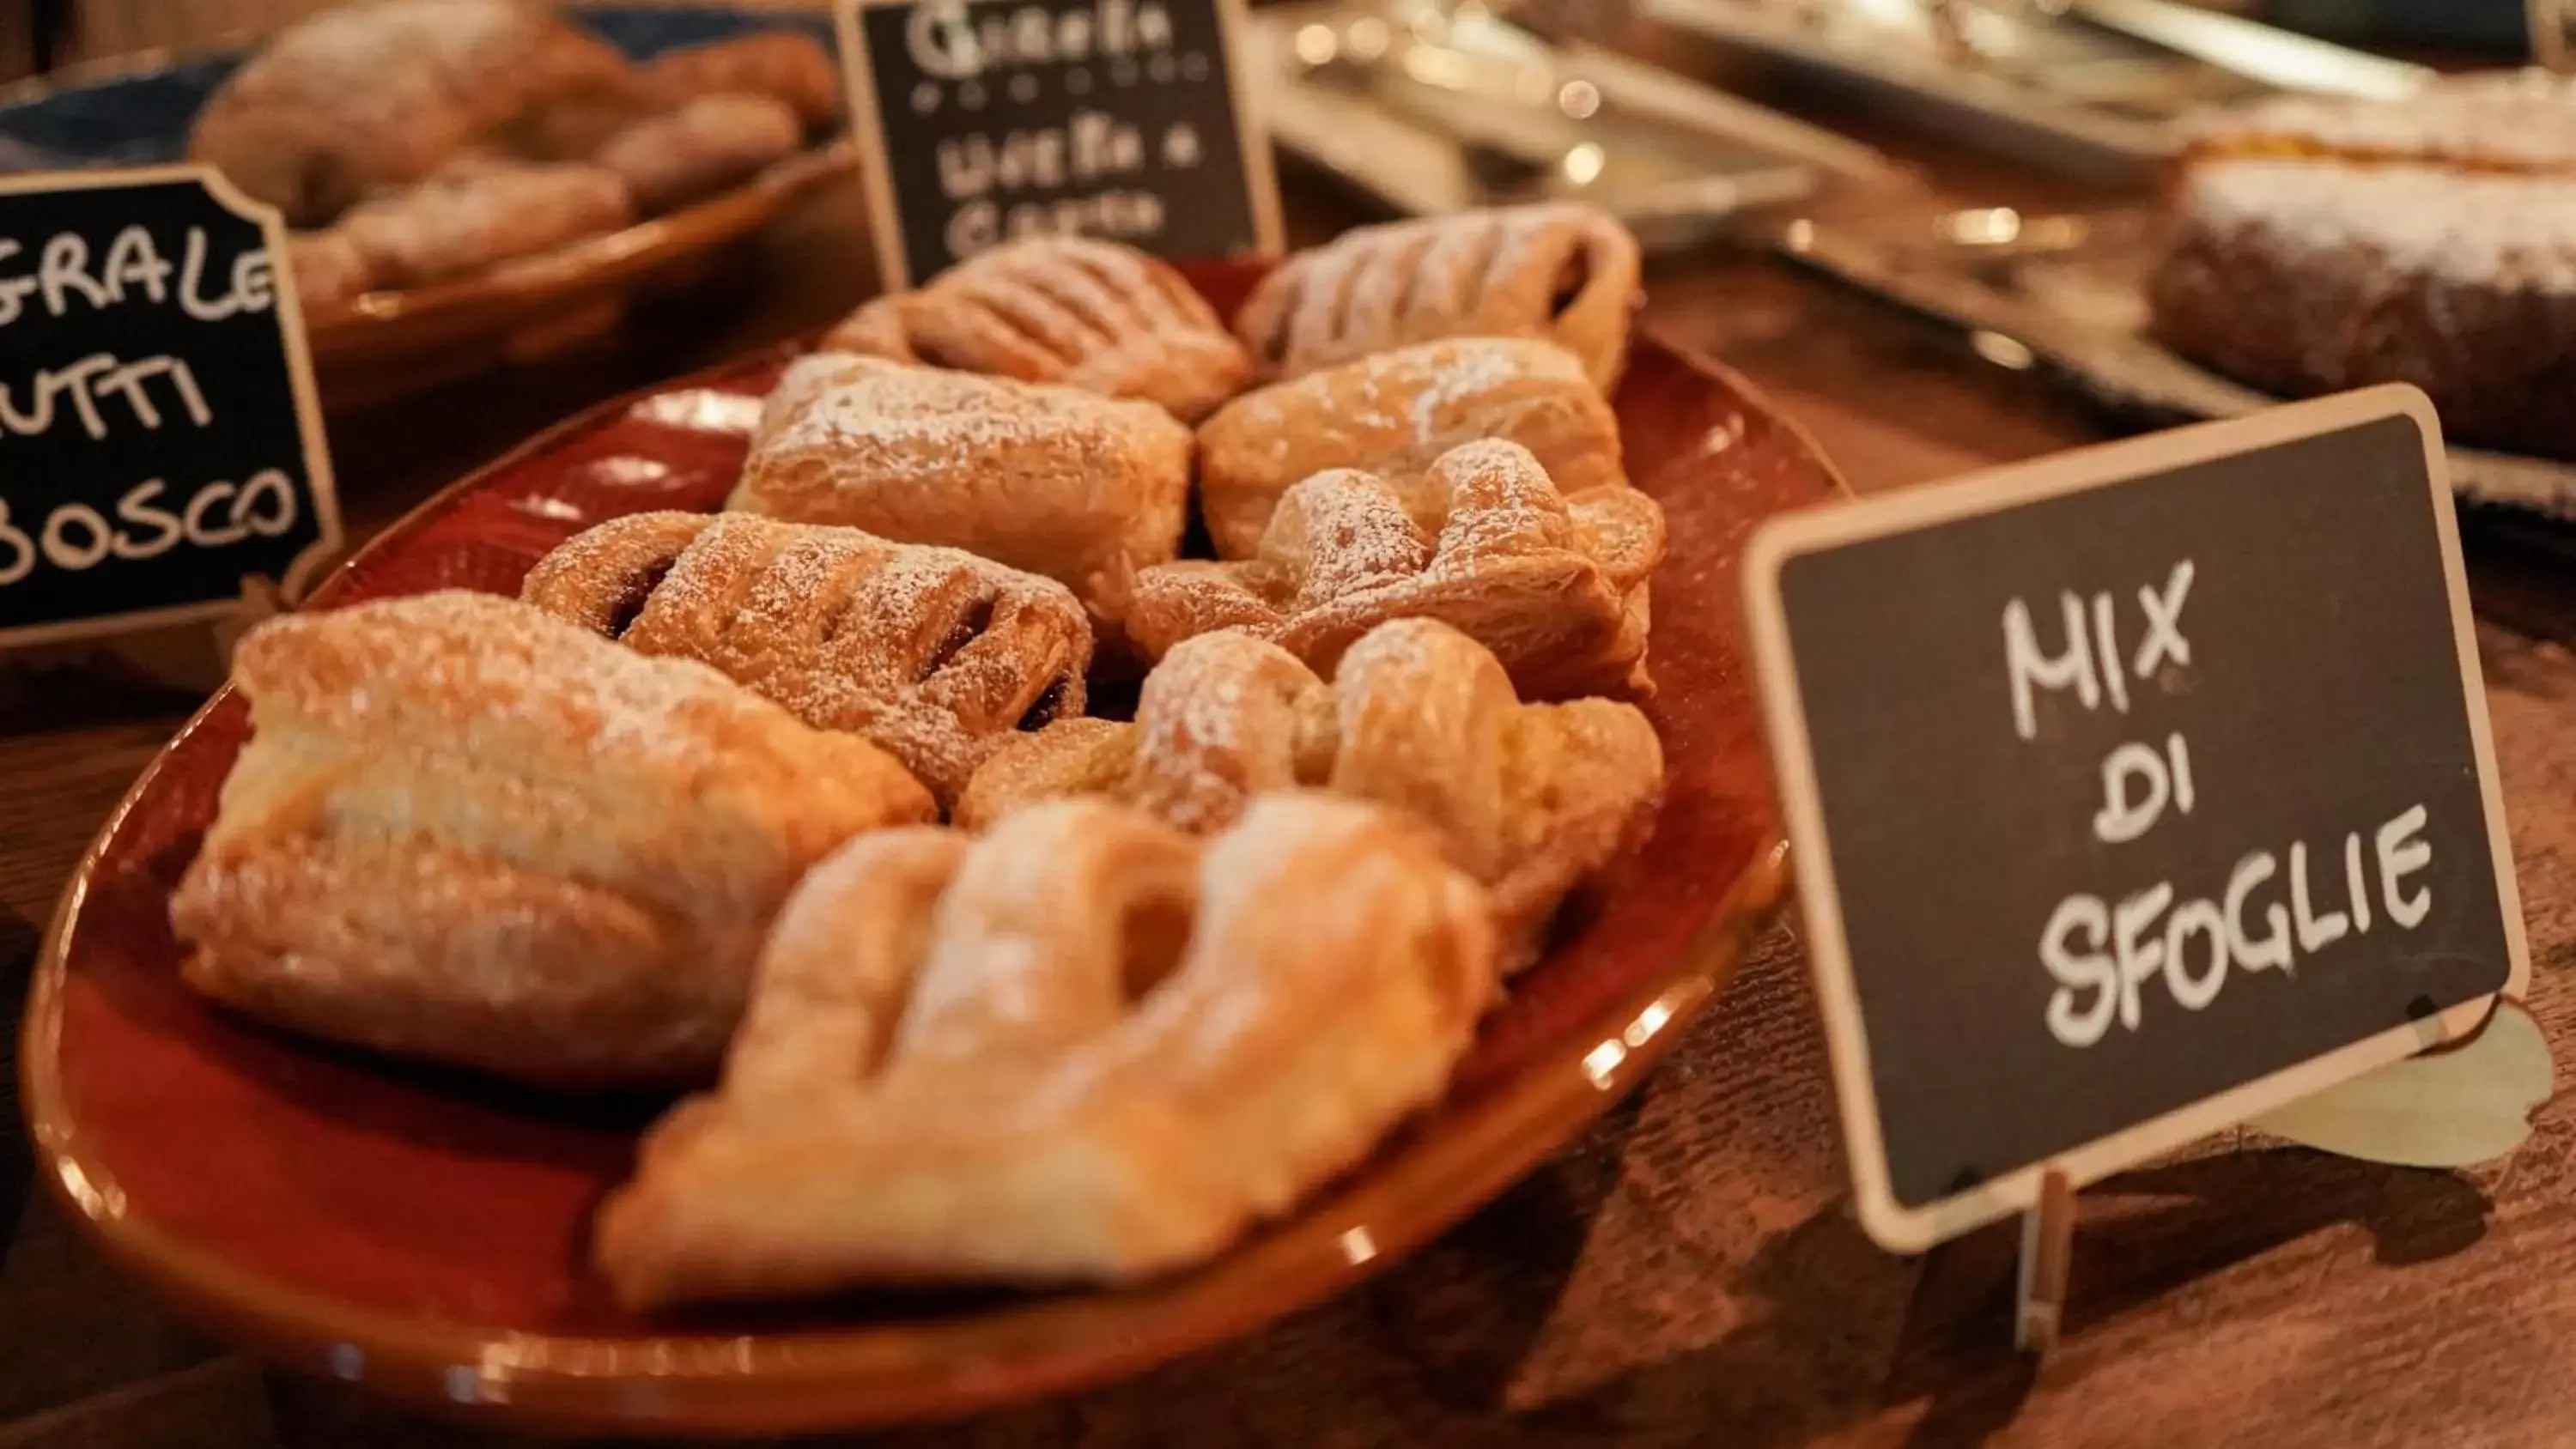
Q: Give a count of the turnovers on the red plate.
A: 9